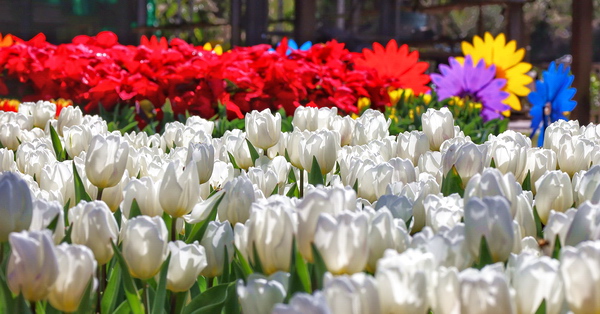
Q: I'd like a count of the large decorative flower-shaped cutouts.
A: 4